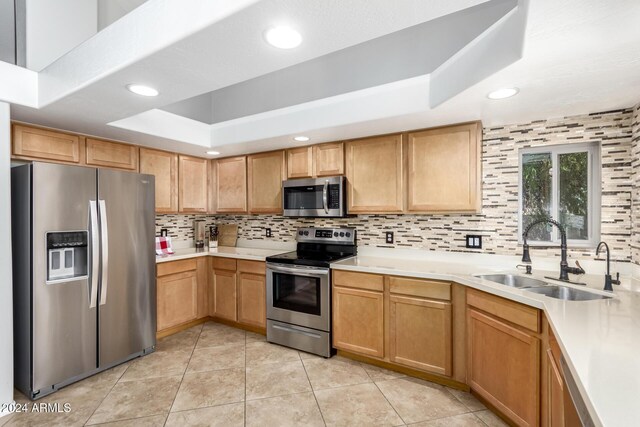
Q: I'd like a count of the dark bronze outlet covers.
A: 4